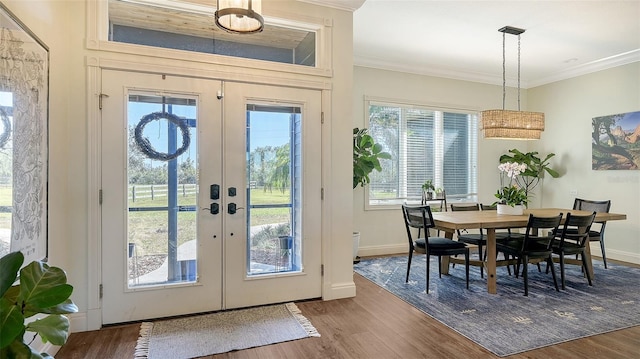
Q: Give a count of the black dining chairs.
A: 6